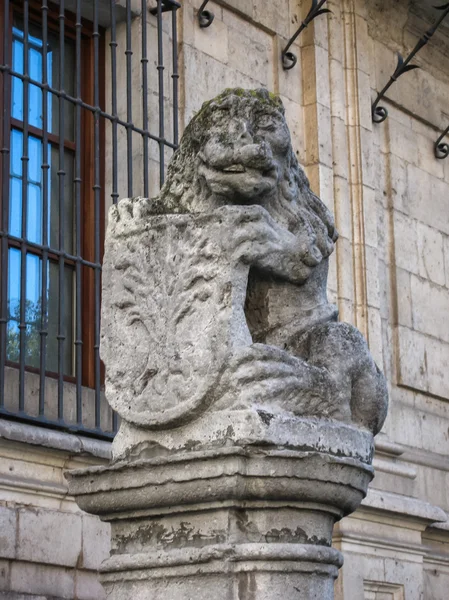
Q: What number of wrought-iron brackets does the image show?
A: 4